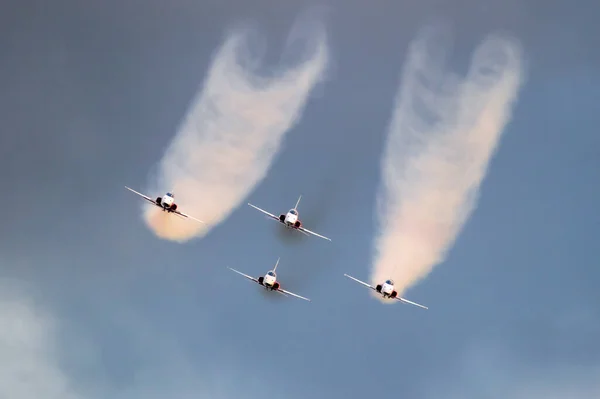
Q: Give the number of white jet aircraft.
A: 4